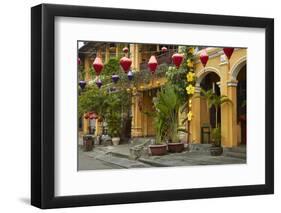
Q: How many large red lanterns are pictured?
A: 6